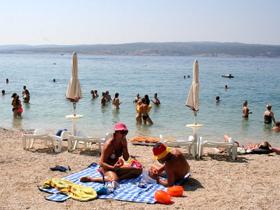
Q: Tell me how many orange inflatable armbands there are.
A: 2